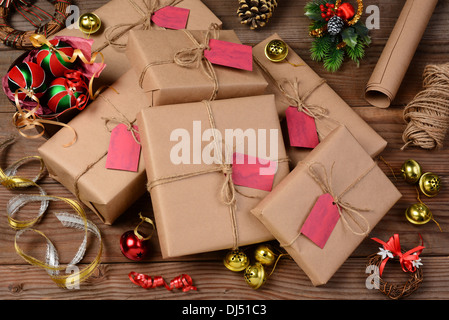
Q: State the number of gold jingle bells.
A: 8